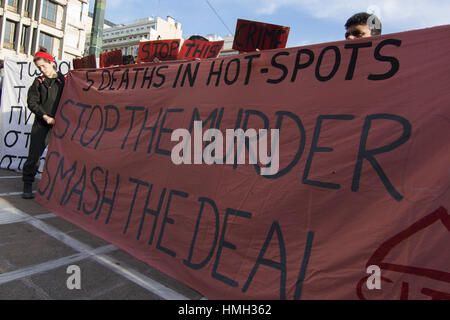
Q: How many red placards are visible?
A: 5